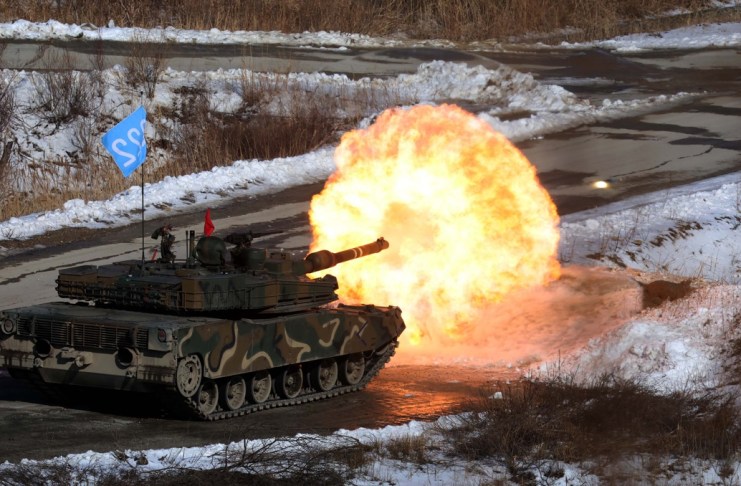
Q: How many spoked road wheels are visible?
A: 6